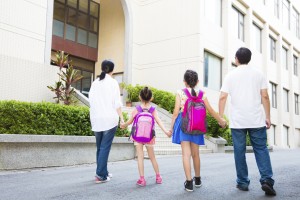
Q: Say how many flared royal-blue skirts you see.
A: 1